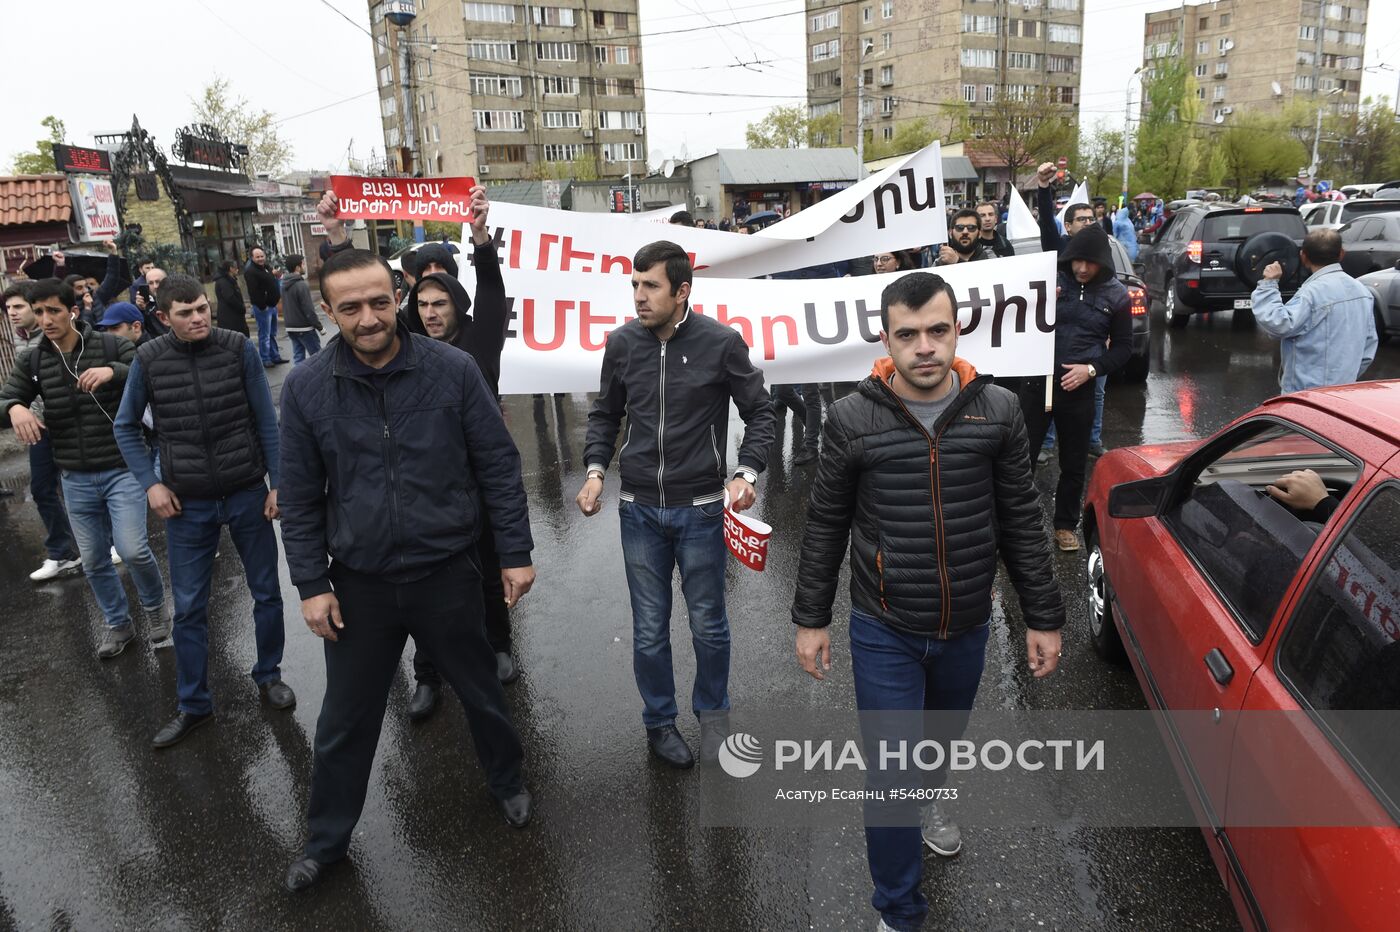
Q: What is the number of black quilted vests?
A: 1